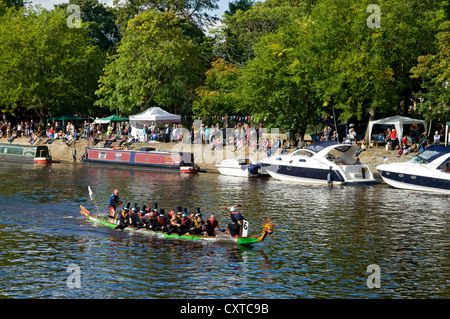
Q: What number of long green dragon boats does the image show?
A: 1